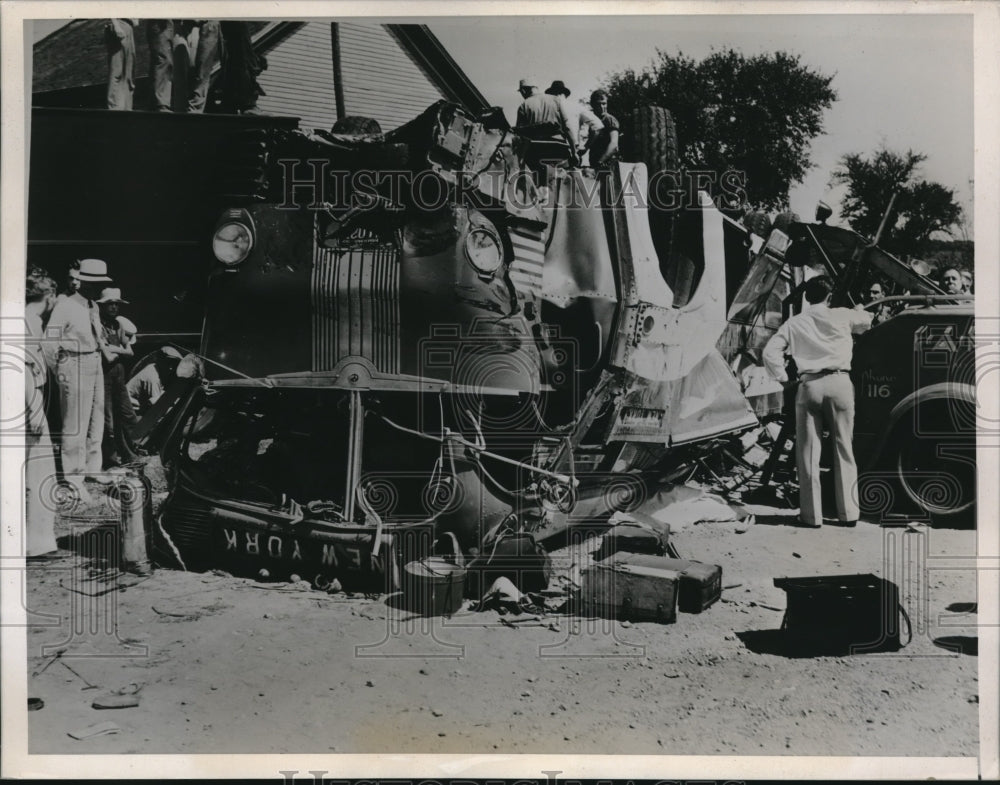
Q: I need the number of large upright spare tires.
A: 1